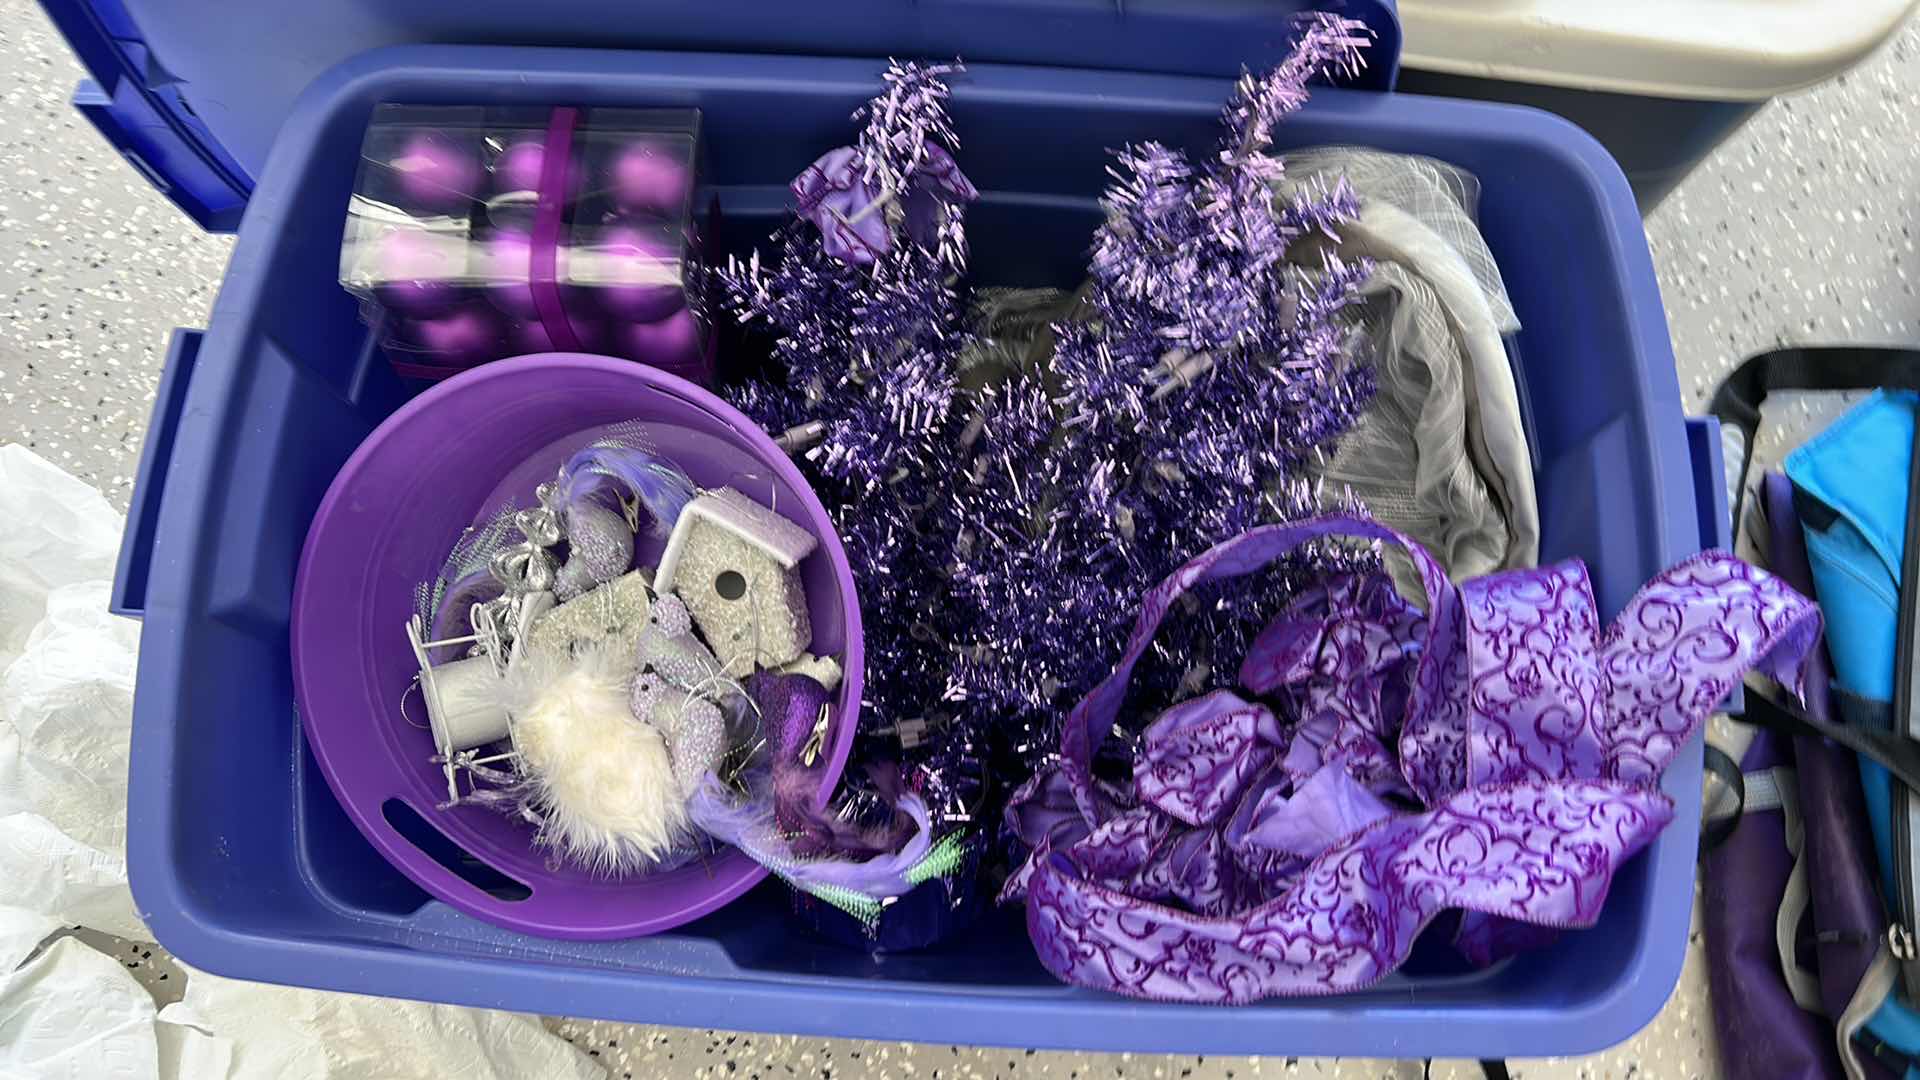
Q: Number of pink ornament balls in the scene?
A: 9